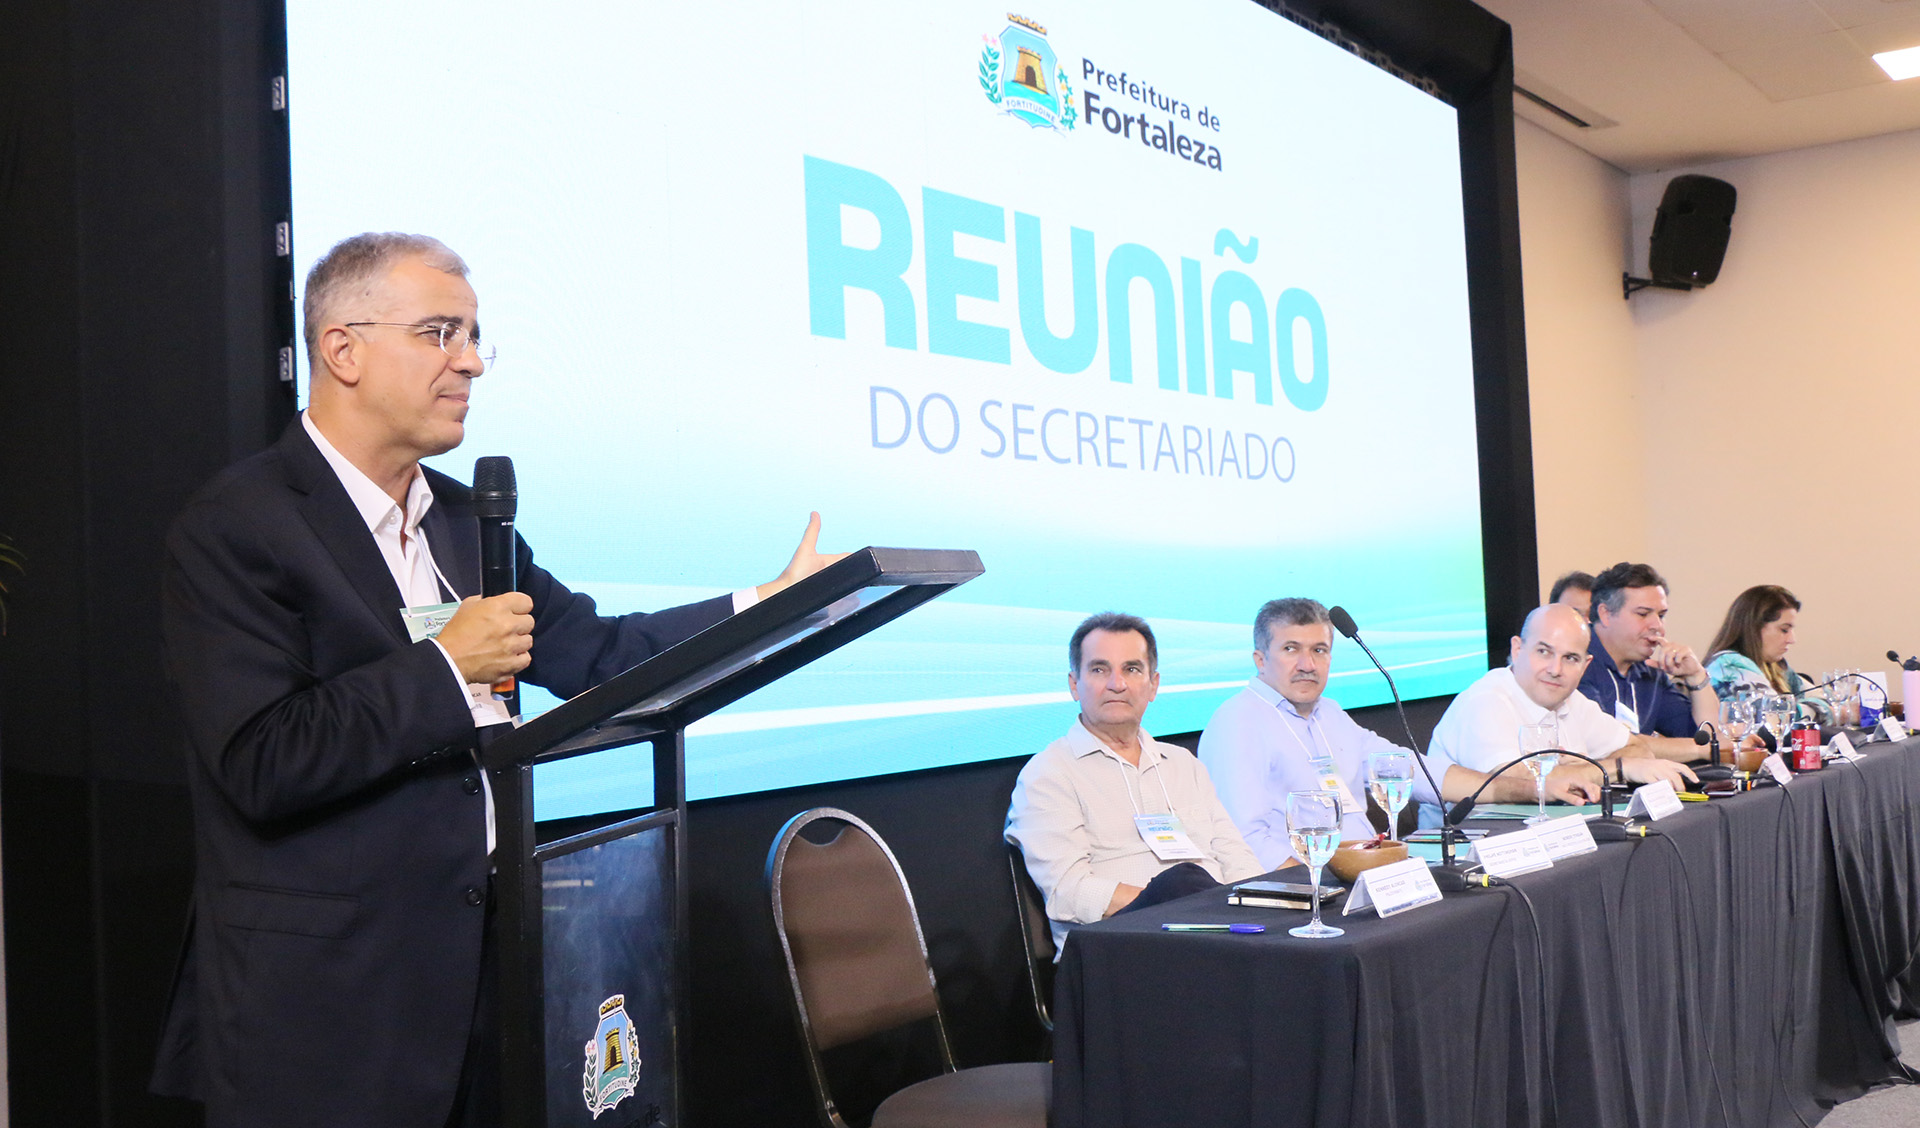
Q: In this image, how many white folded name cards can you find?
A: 7